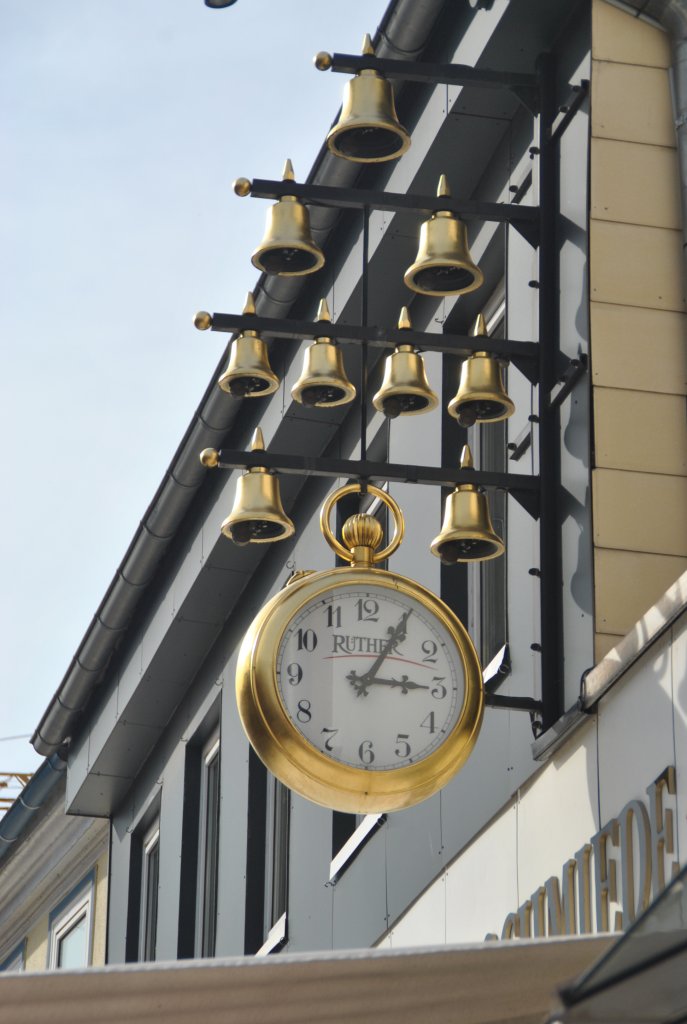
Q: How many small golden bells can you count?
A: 9